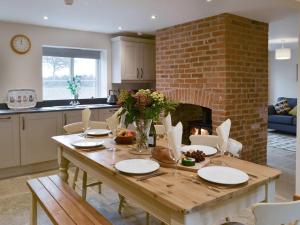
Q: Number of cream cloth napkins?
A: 5